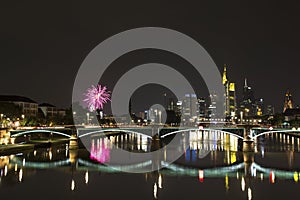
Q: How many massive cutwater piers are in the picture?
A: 3